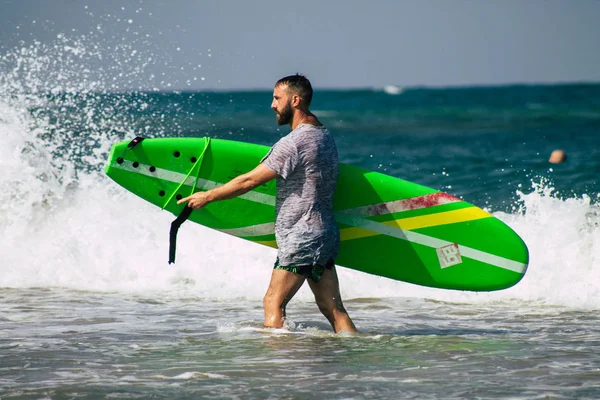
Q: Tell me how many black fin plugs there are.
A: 7